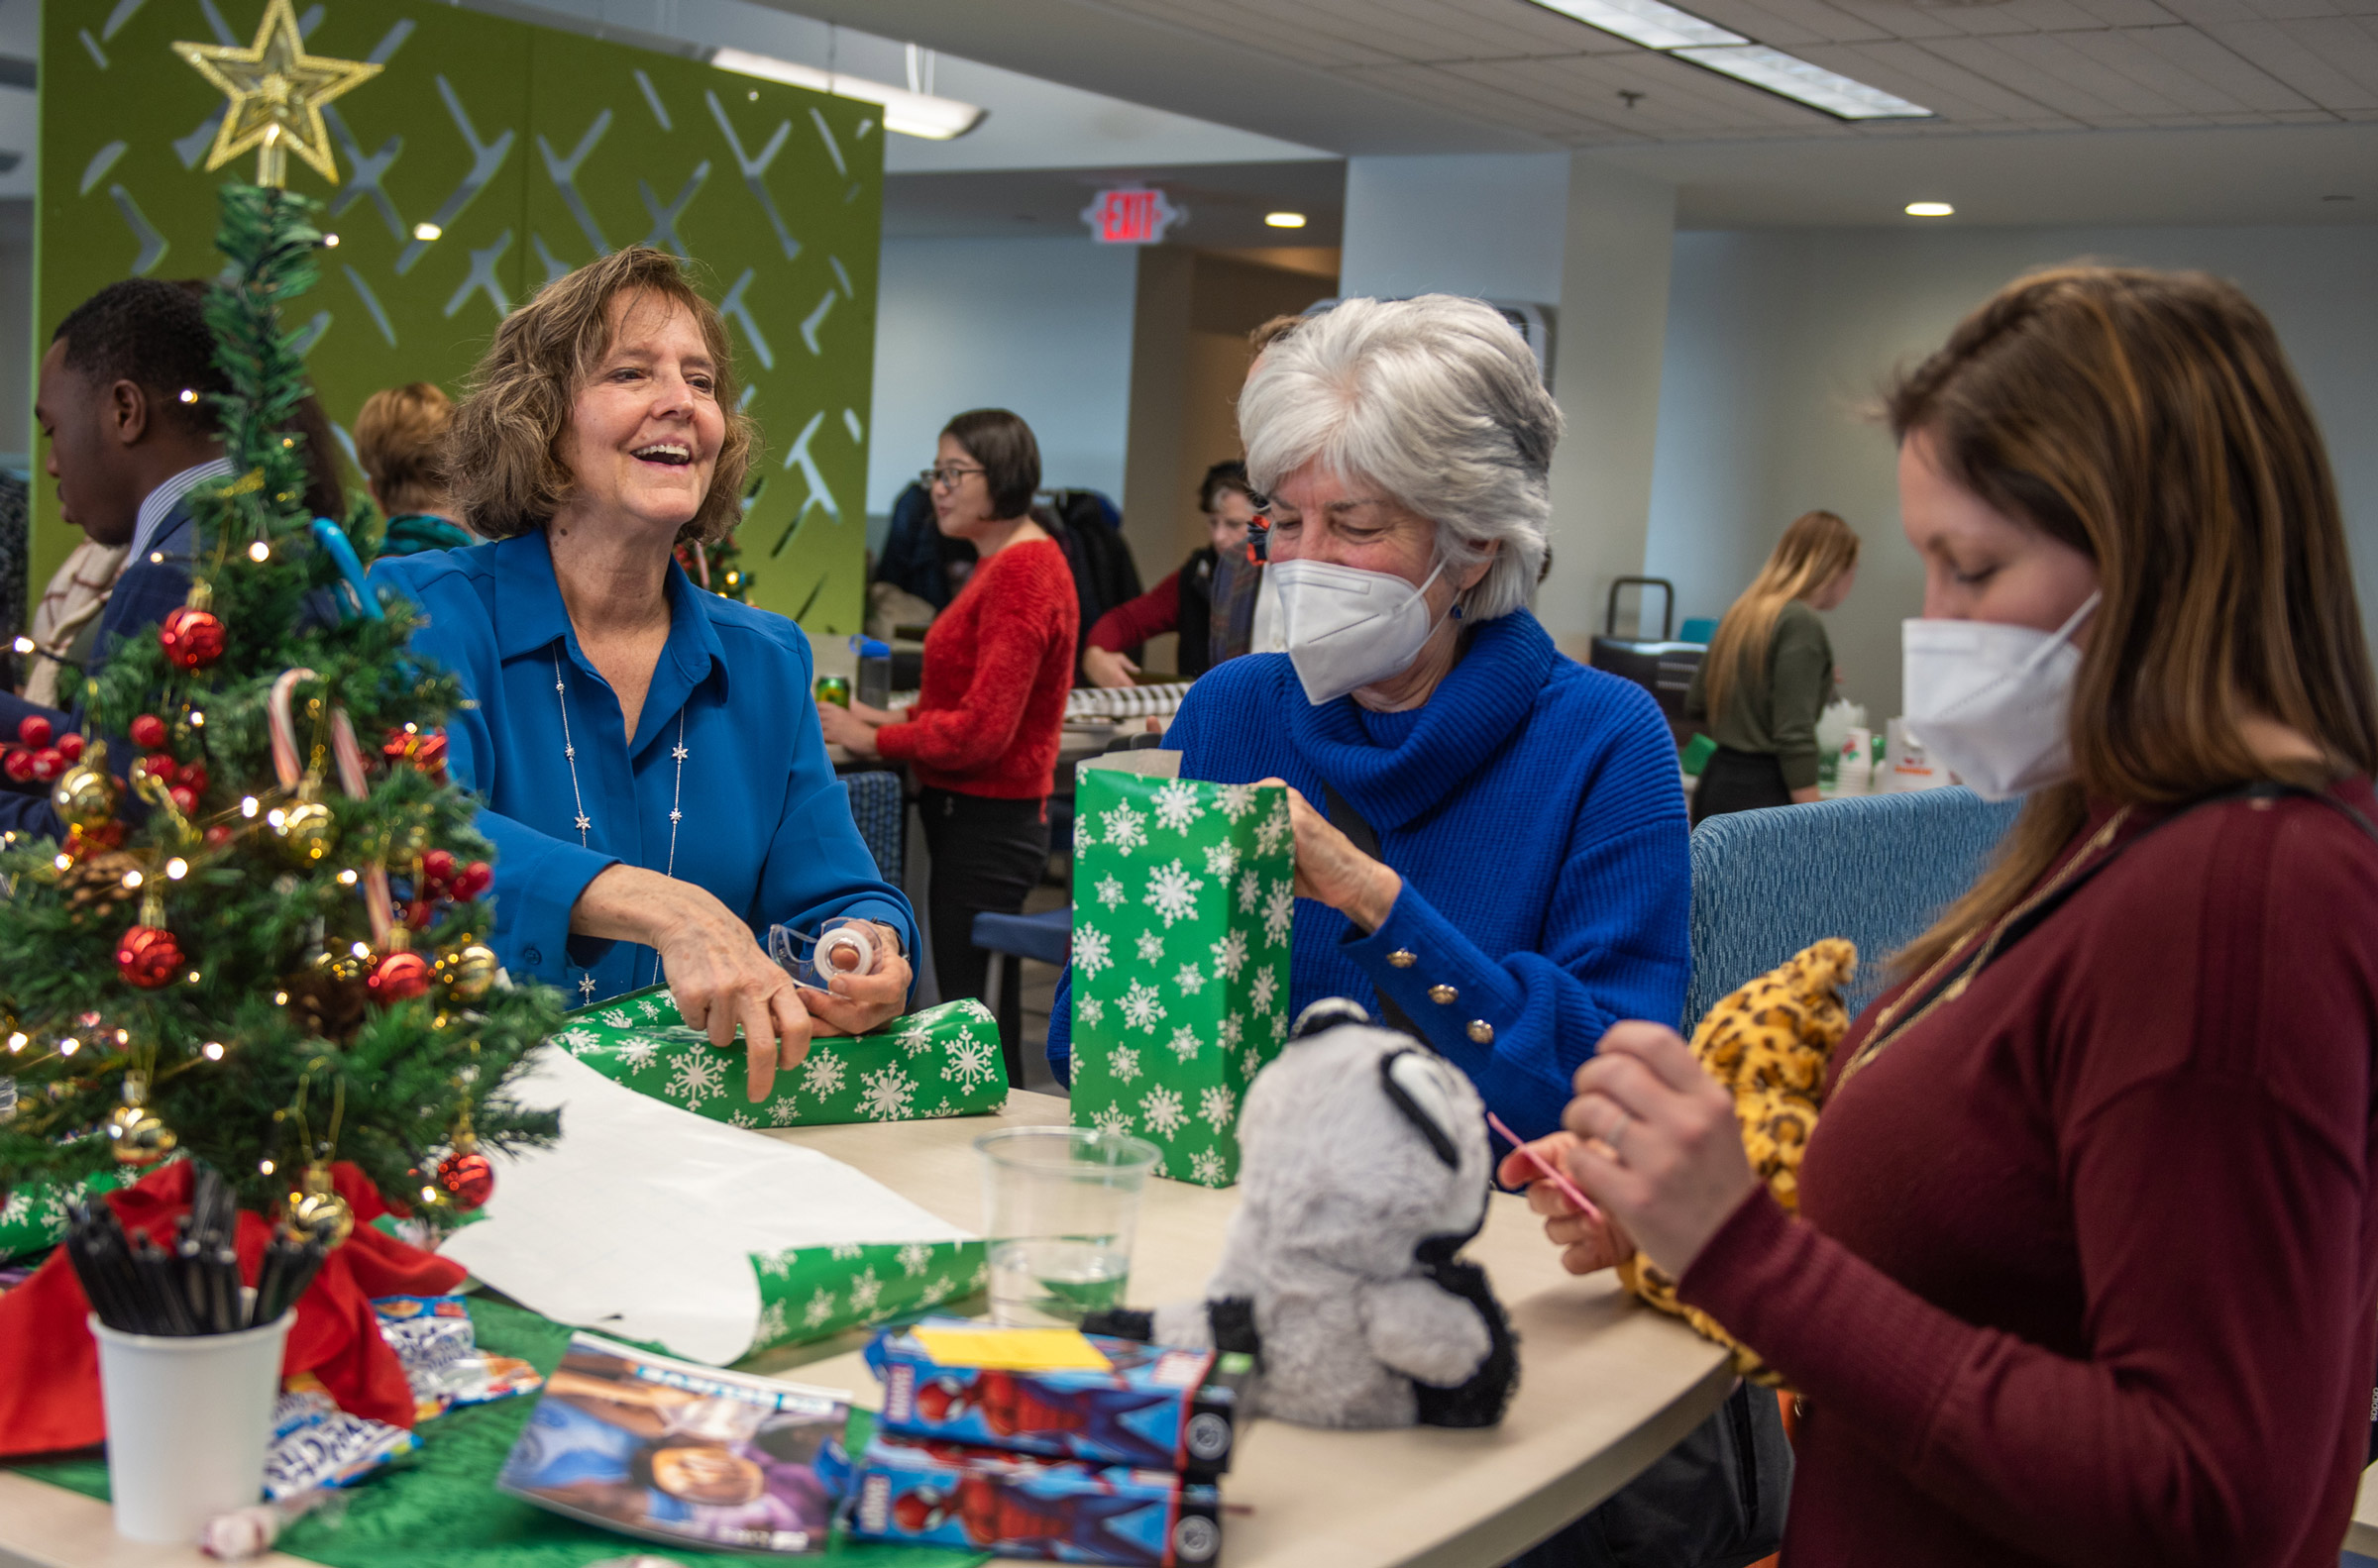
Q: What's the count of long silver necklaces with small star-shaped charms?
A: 1